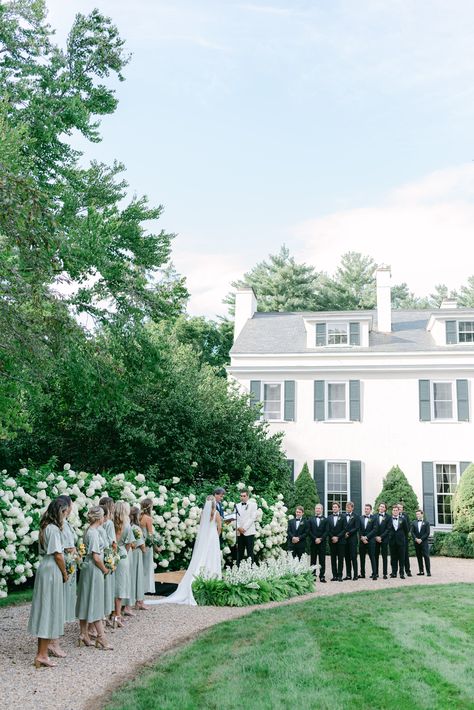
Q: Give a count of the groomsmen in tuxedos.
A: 9